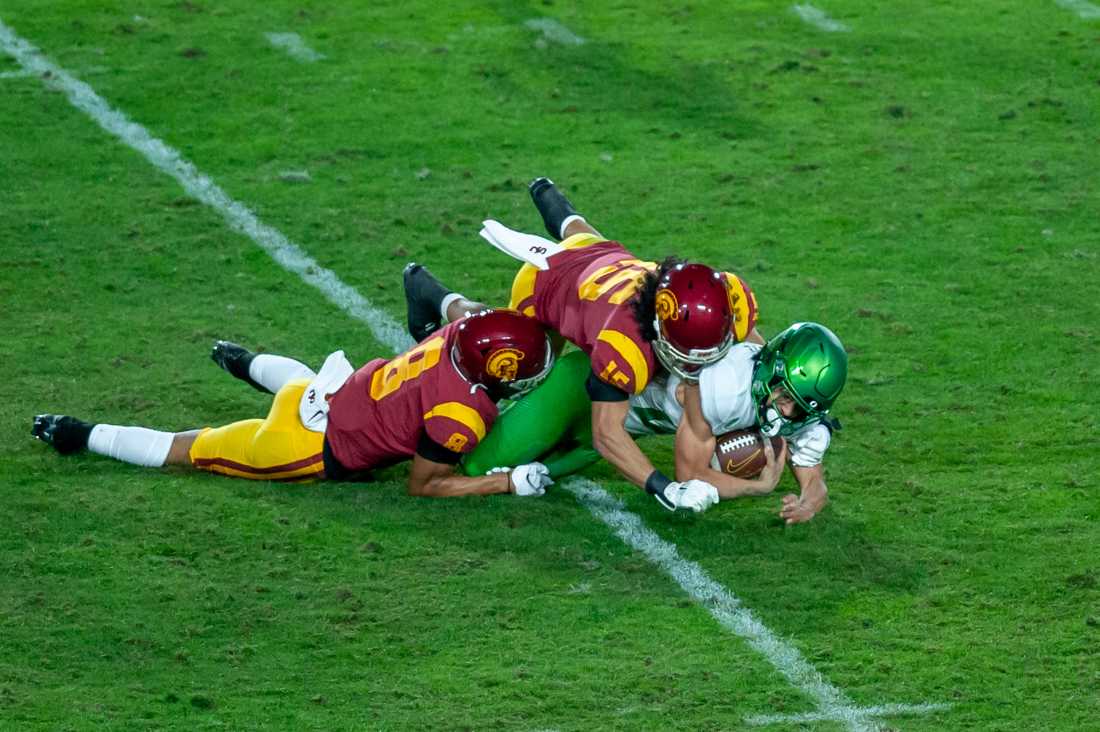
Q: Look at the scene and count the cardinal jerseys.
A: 2